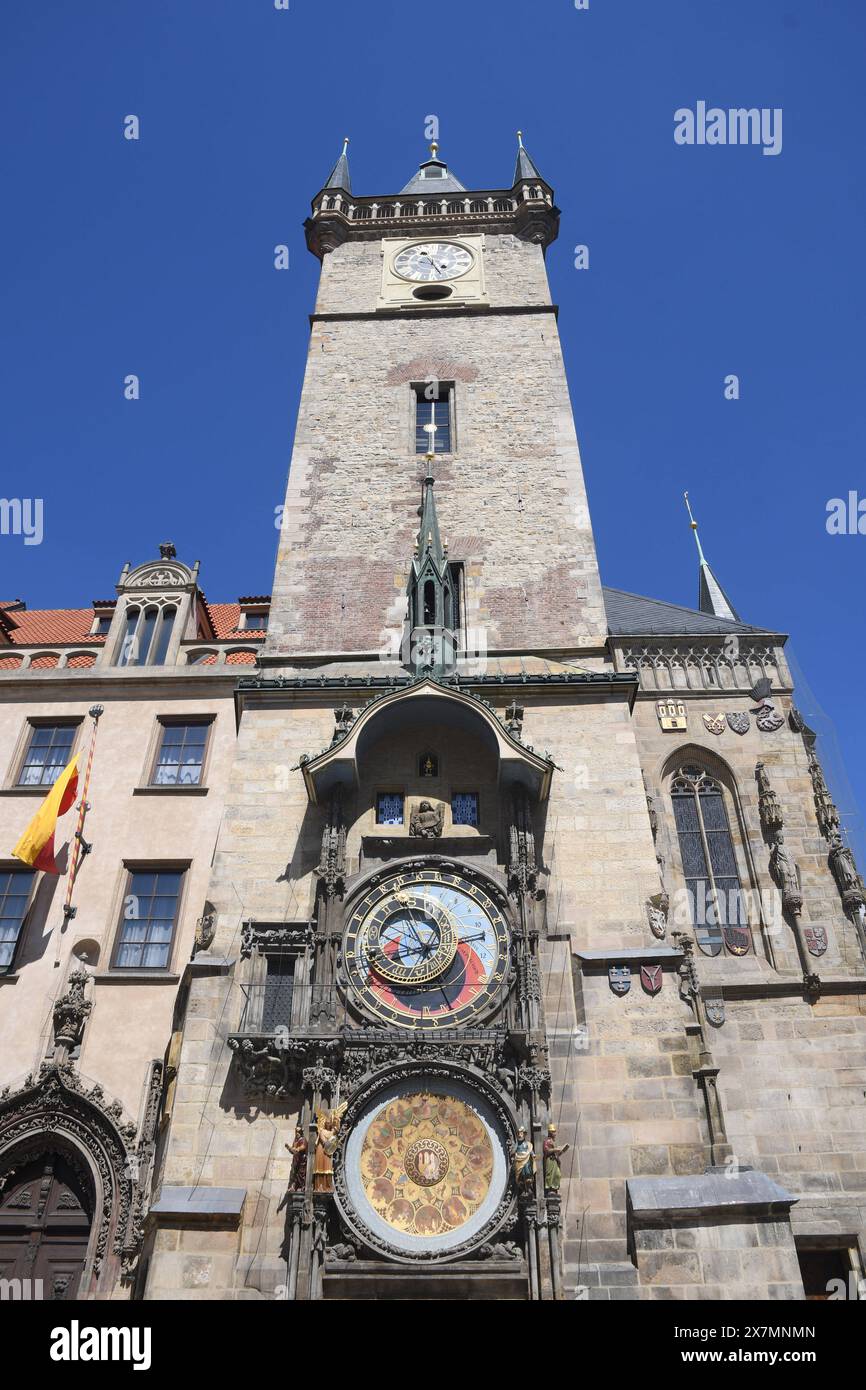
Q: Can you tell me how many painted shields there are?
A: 11